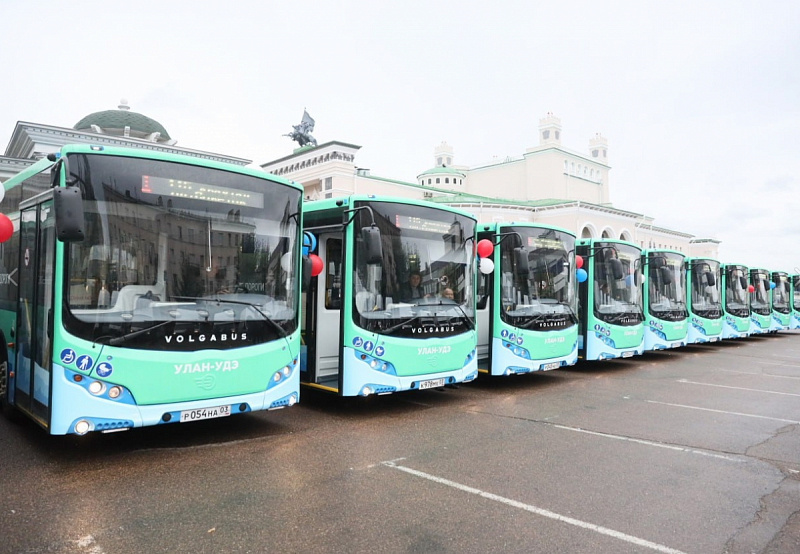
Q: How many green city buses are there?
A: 10